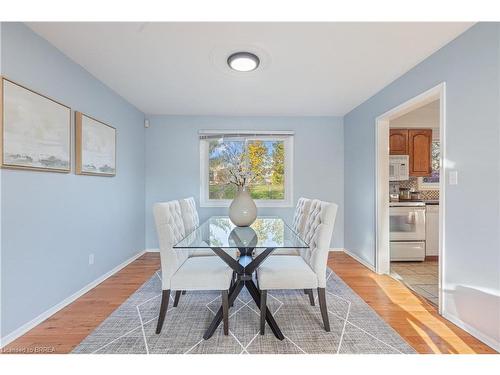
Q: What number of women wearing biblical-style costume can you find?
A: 0